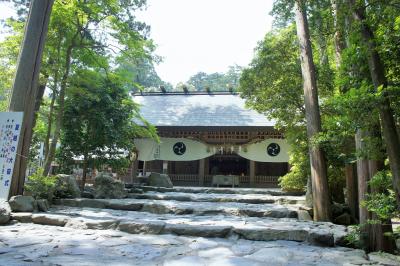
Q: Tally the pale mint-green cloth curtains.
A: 2